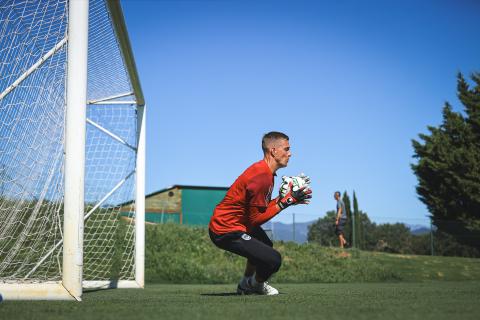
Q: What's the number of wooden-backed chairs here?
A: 0